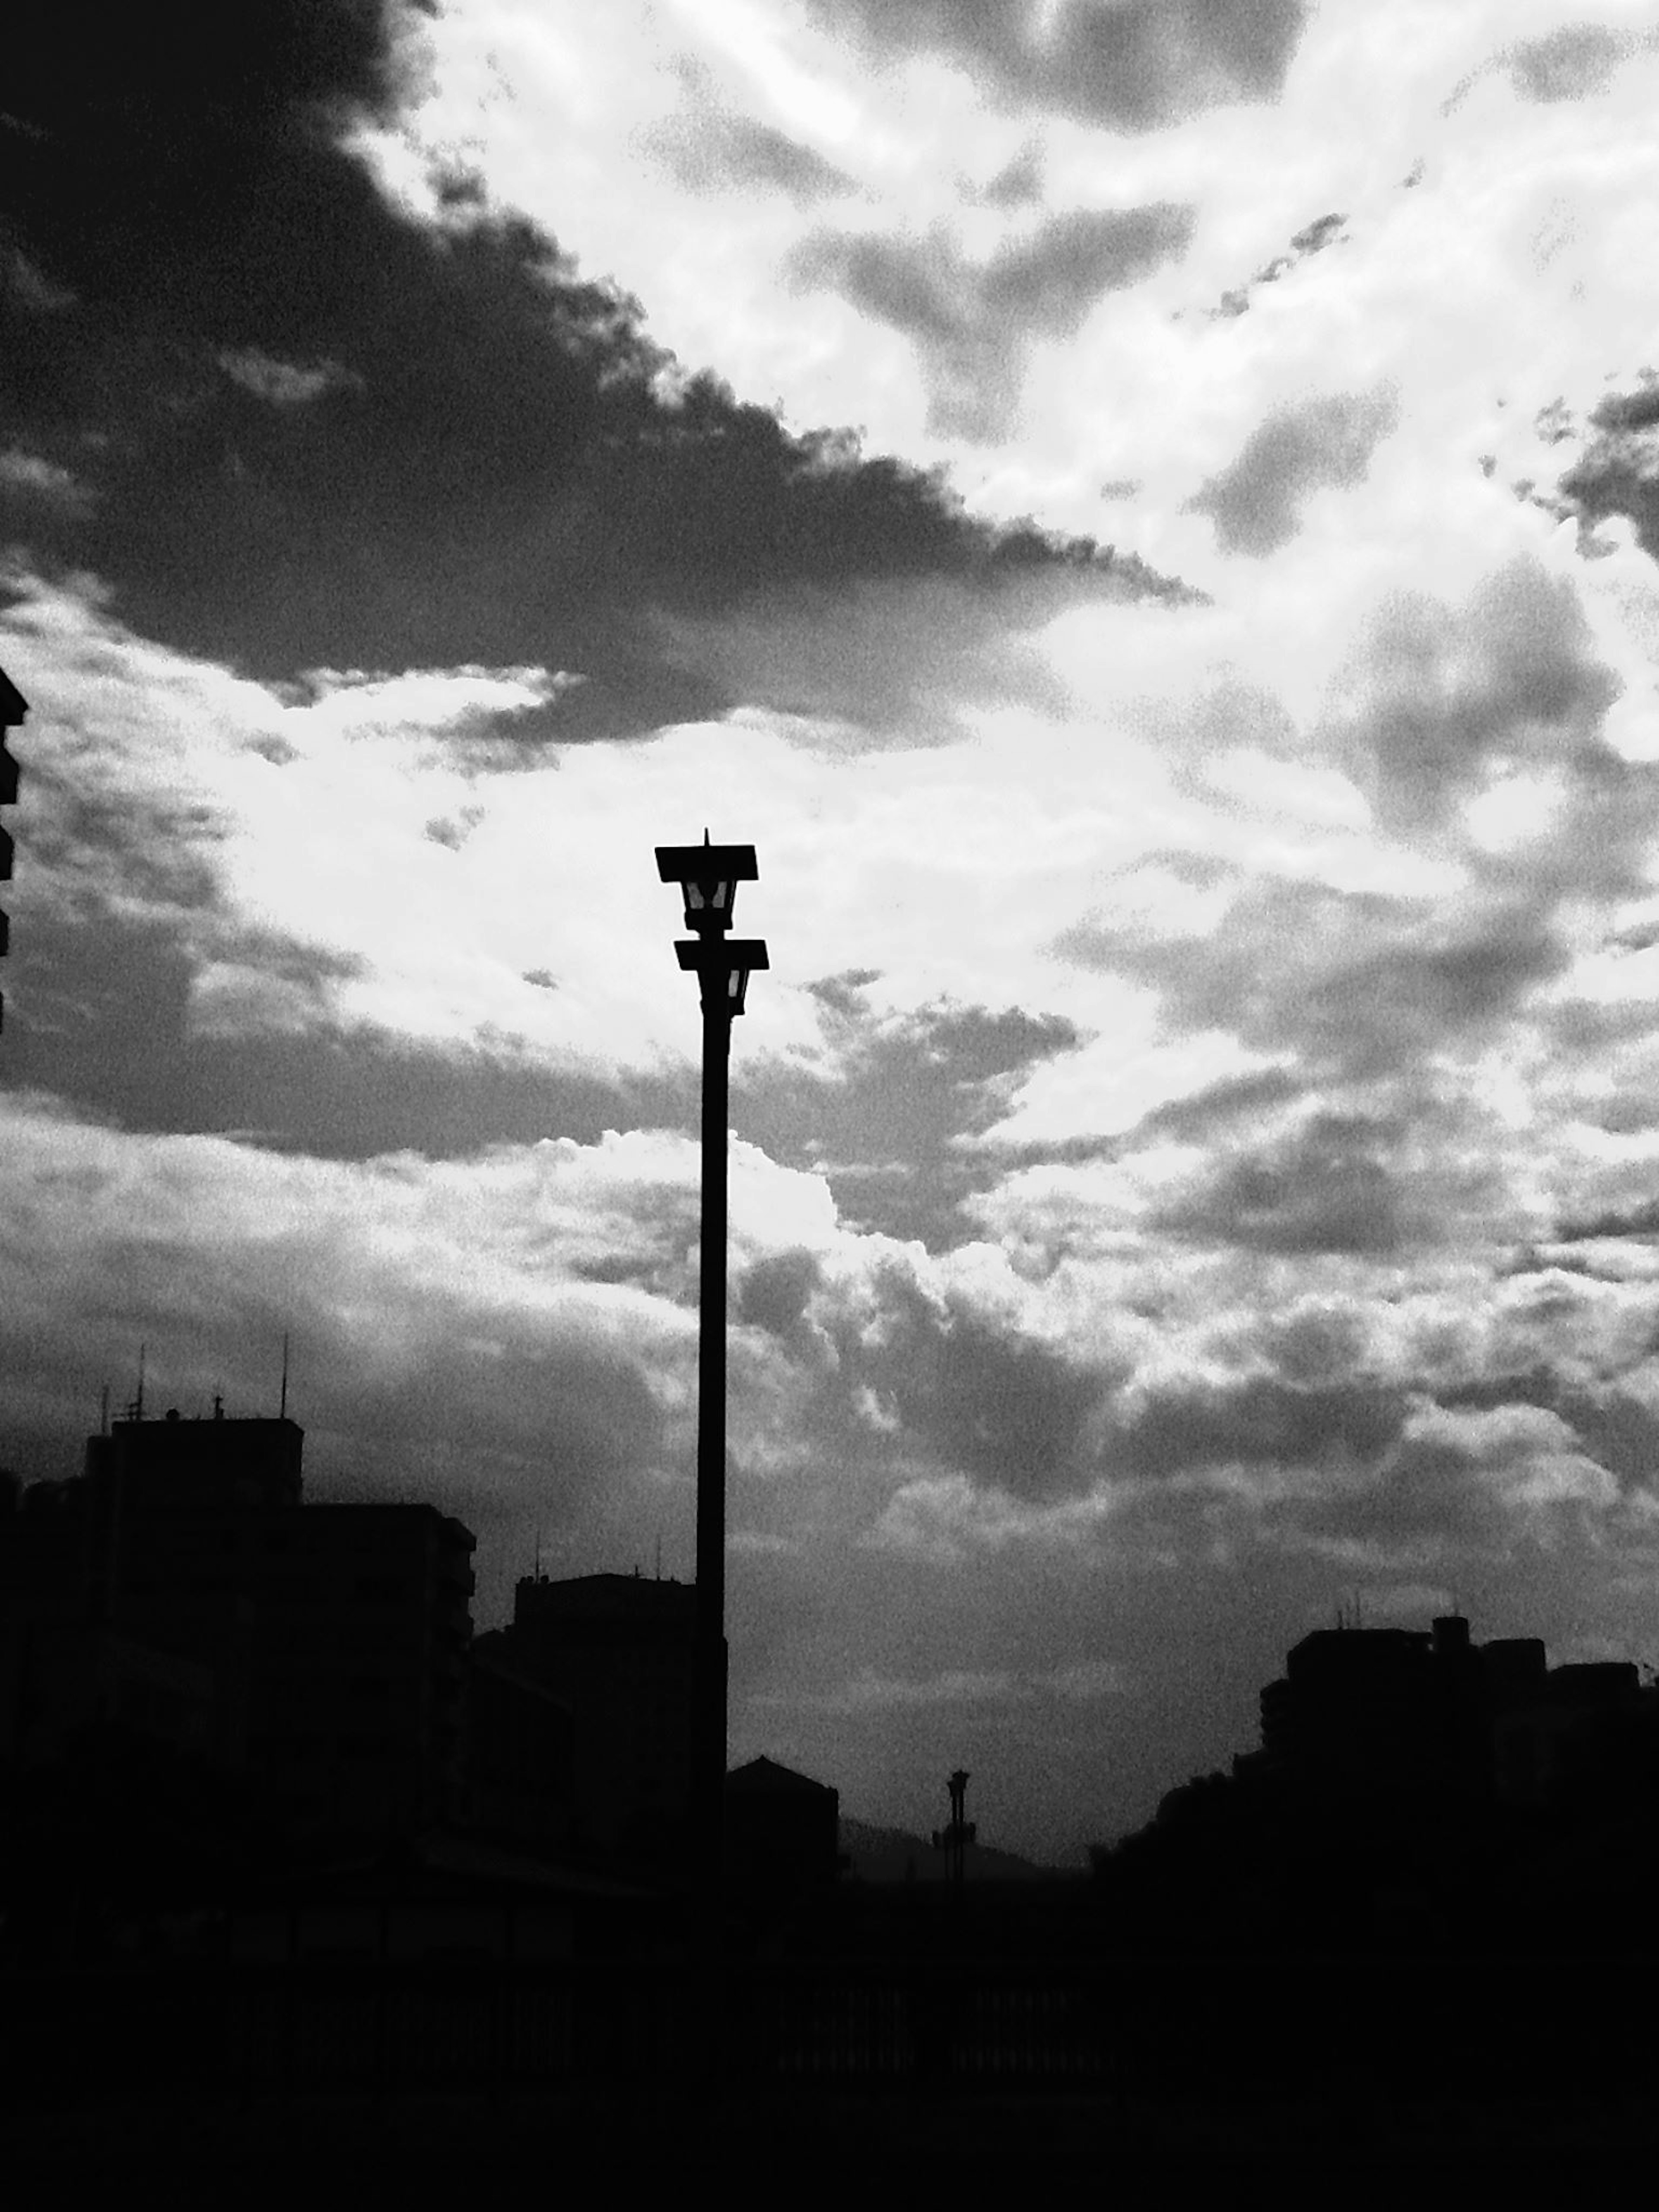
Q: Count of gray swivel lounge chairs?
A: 0